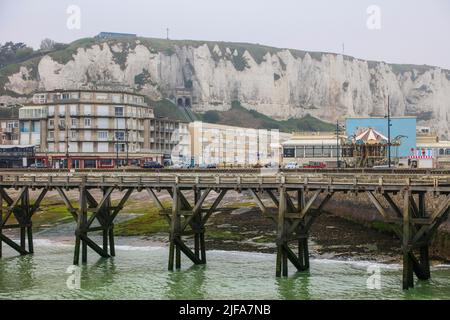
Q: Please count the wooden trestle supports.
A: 5